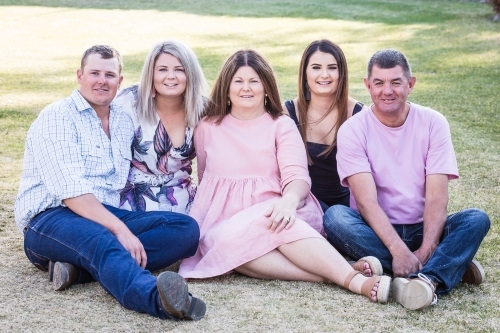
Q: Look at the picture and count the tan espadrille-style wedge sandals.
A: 2